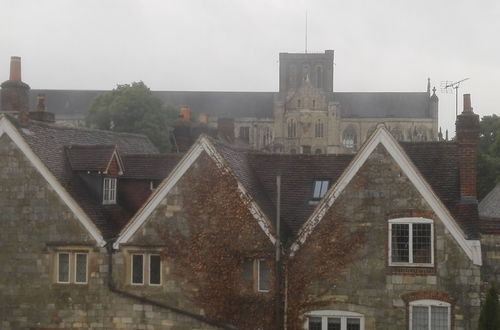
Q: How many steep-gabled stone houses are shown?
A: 3